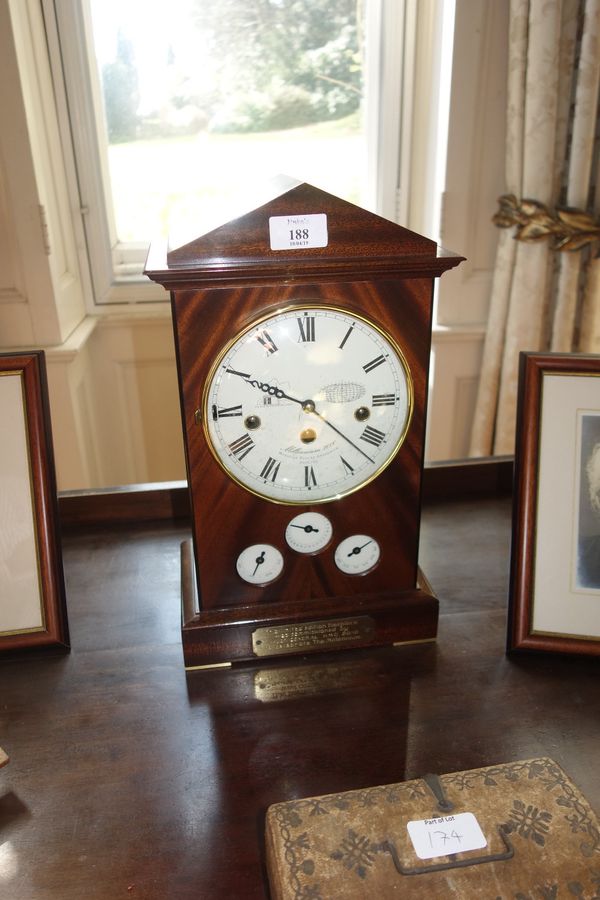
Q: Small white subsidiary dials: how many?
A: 3